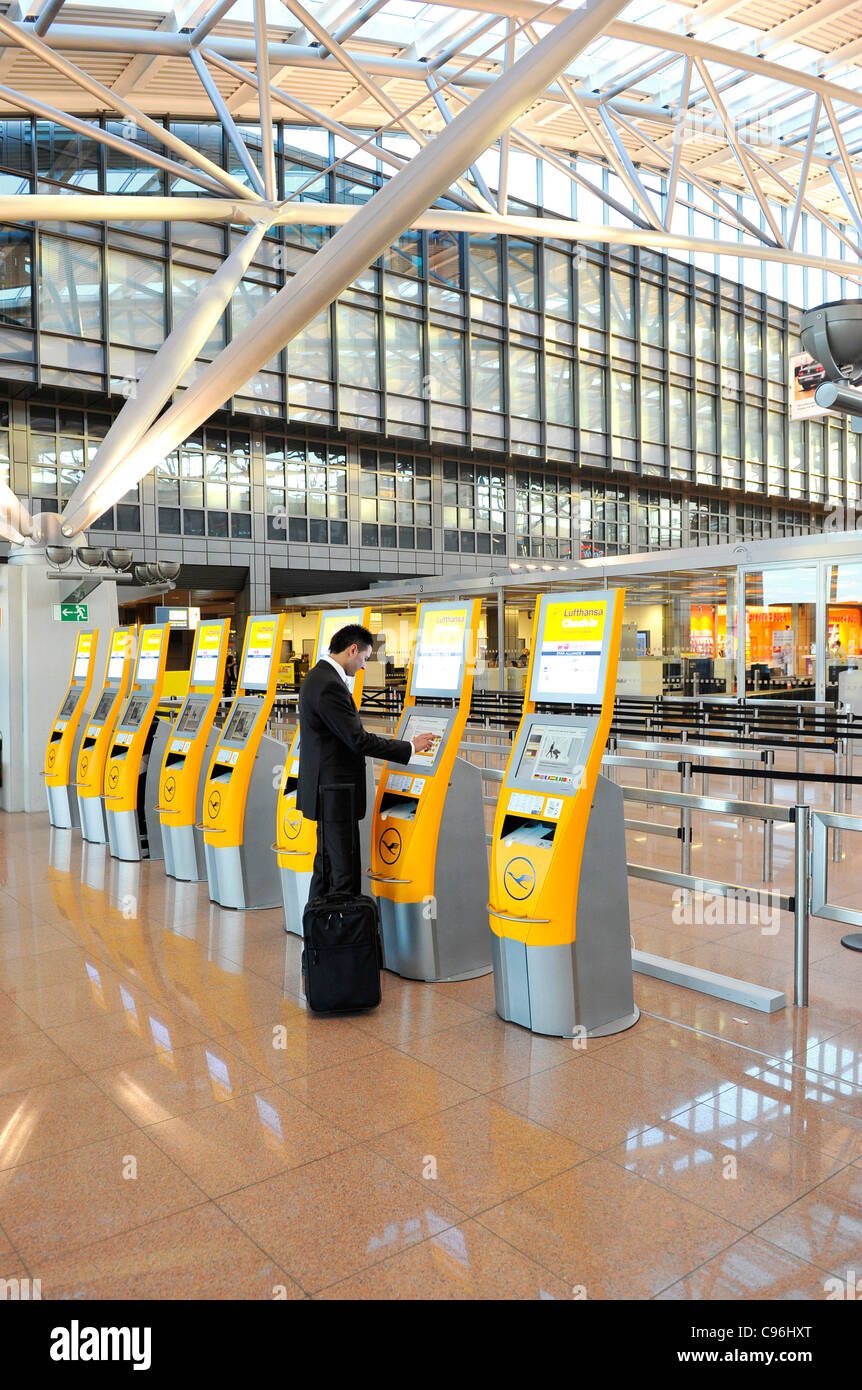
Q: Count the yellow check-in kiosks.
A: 8